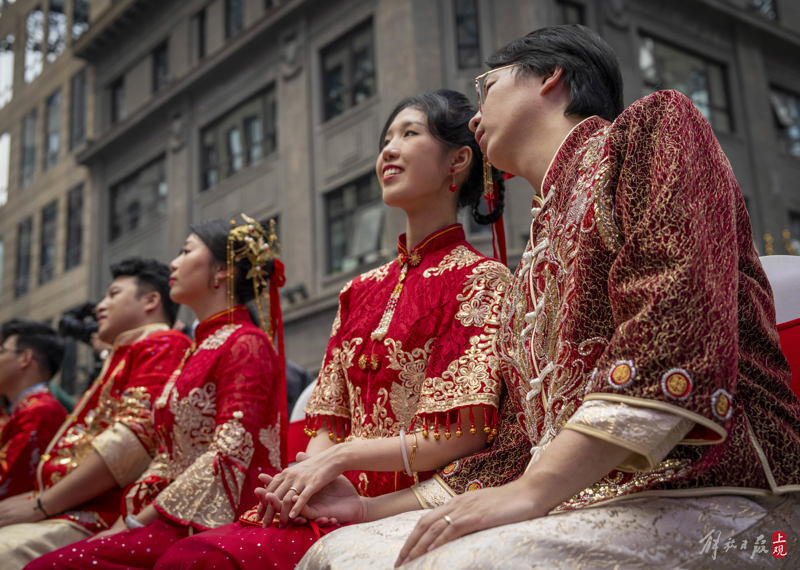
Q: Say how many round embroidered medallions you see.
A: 5